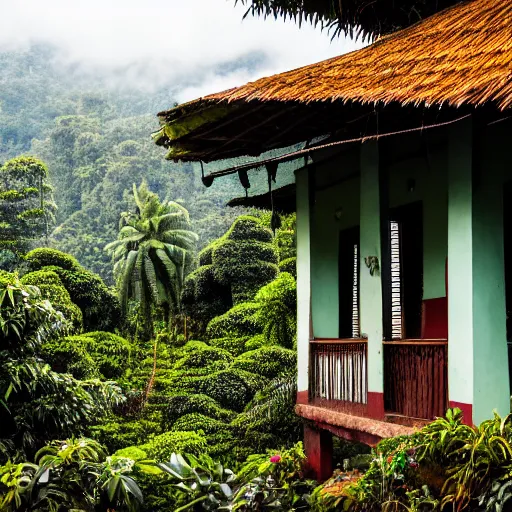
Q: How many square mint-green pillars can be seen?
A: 3